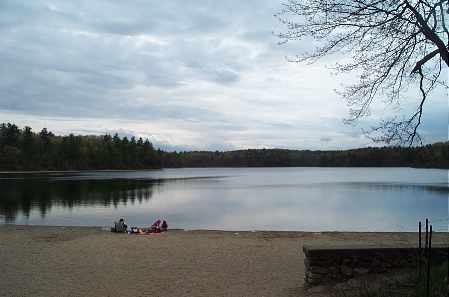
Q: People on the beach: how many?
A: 3